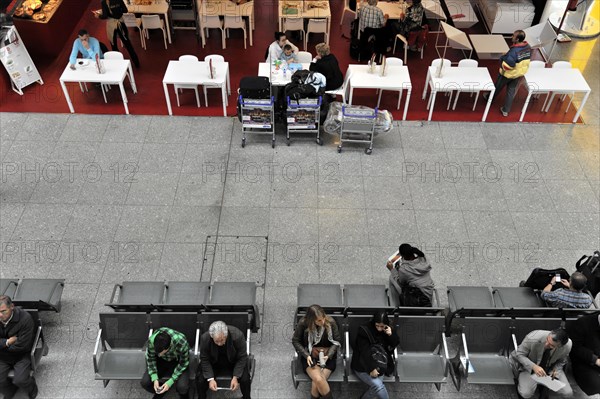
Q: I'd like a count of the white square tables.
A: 6